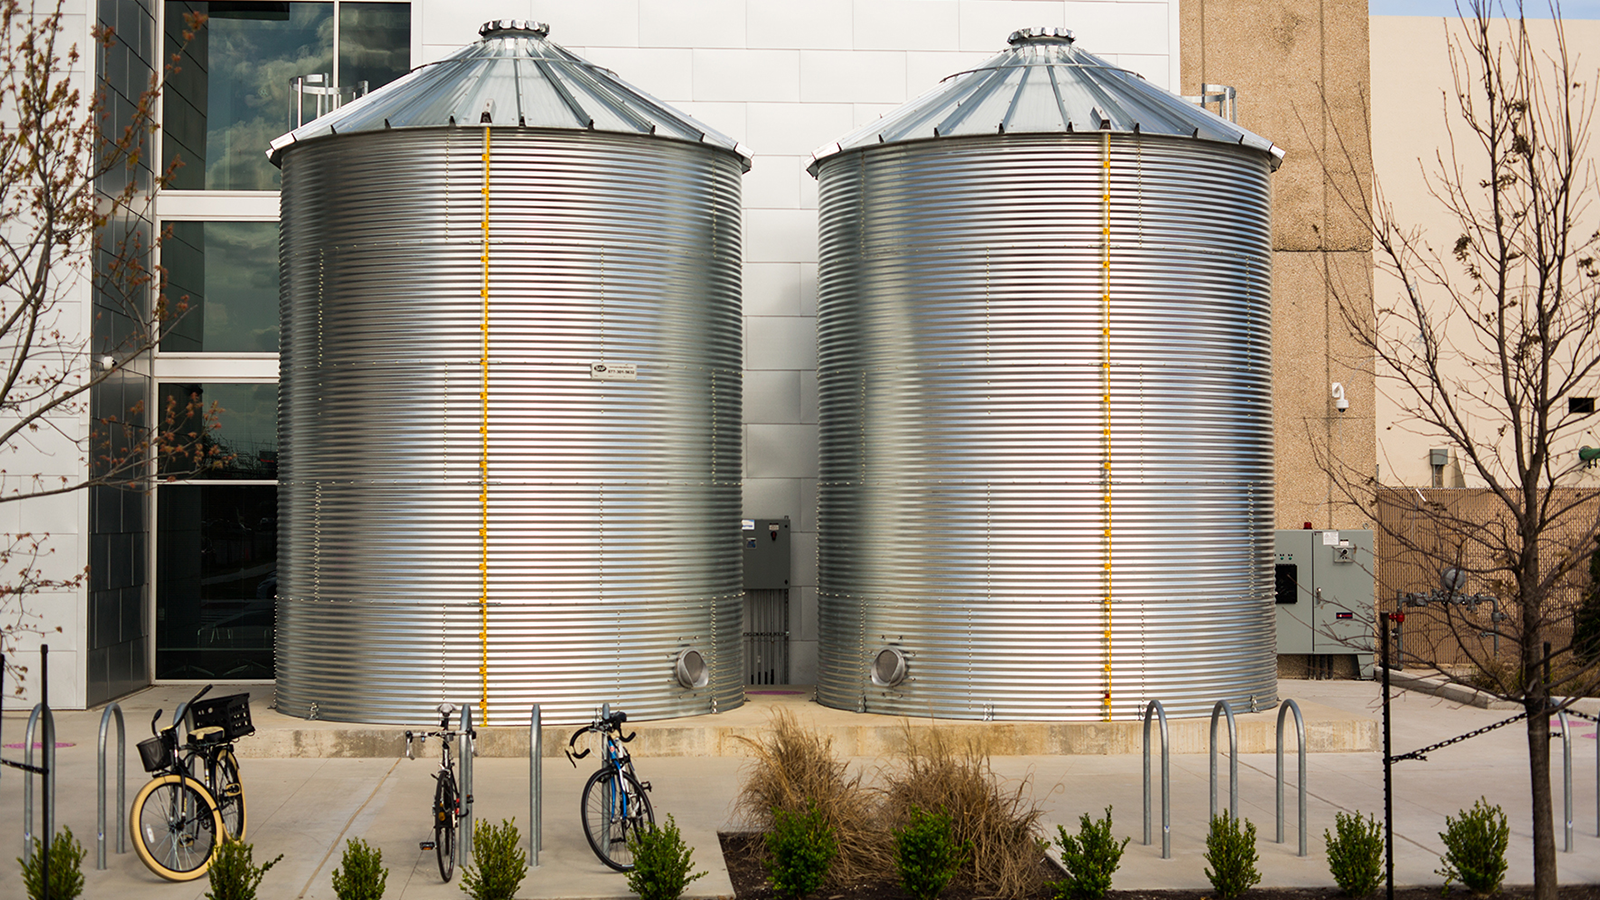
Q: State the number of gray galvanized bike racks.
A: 10